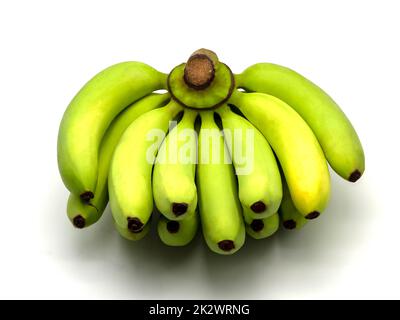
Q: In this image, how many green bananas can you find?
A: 12